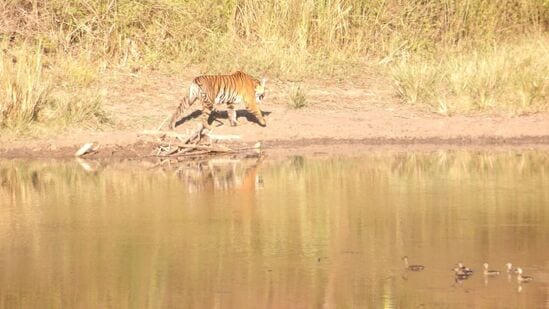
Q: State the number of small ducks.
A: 6